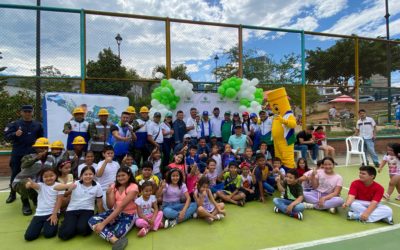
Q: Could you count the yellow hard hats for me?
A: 7